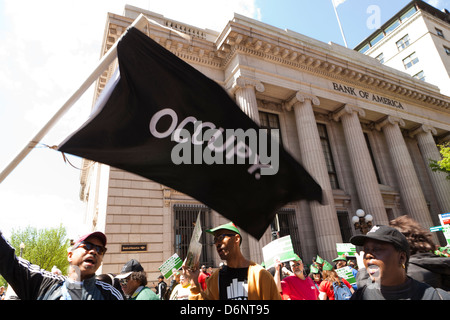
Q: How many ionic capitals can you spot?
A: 5